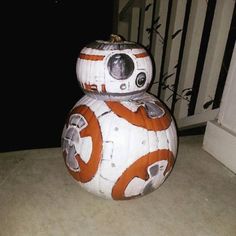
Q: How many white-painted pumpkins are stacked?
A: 2